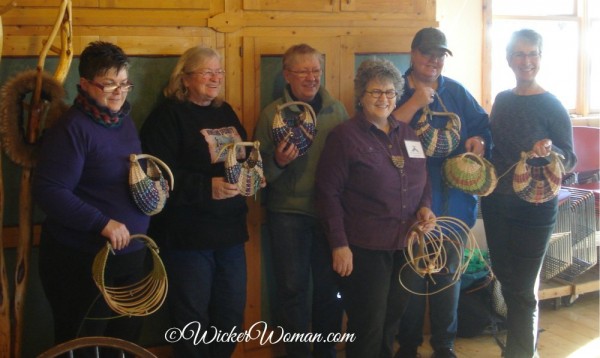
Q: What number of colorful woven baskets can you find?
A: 6